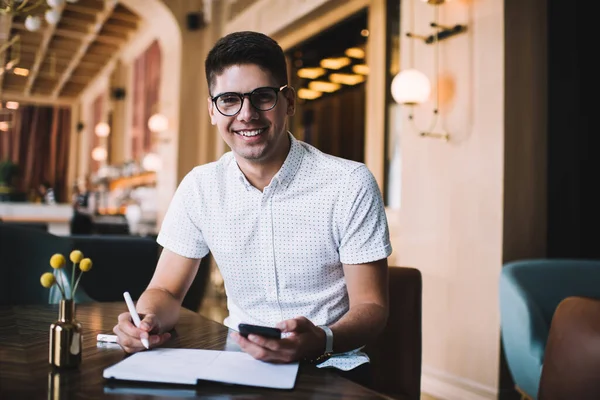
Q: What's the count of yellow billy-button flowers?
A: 4